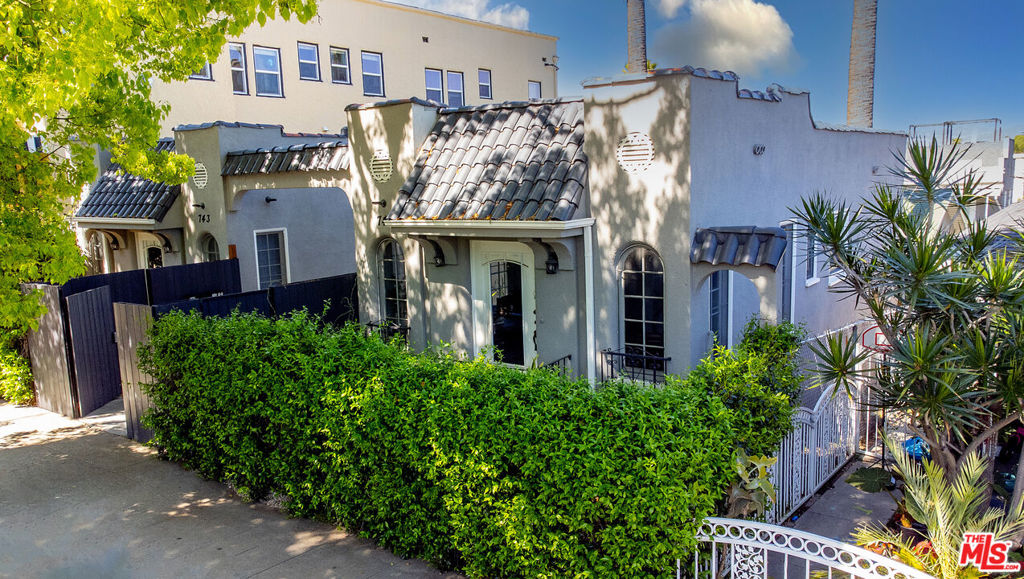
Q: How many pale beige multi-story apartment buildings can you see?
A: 1